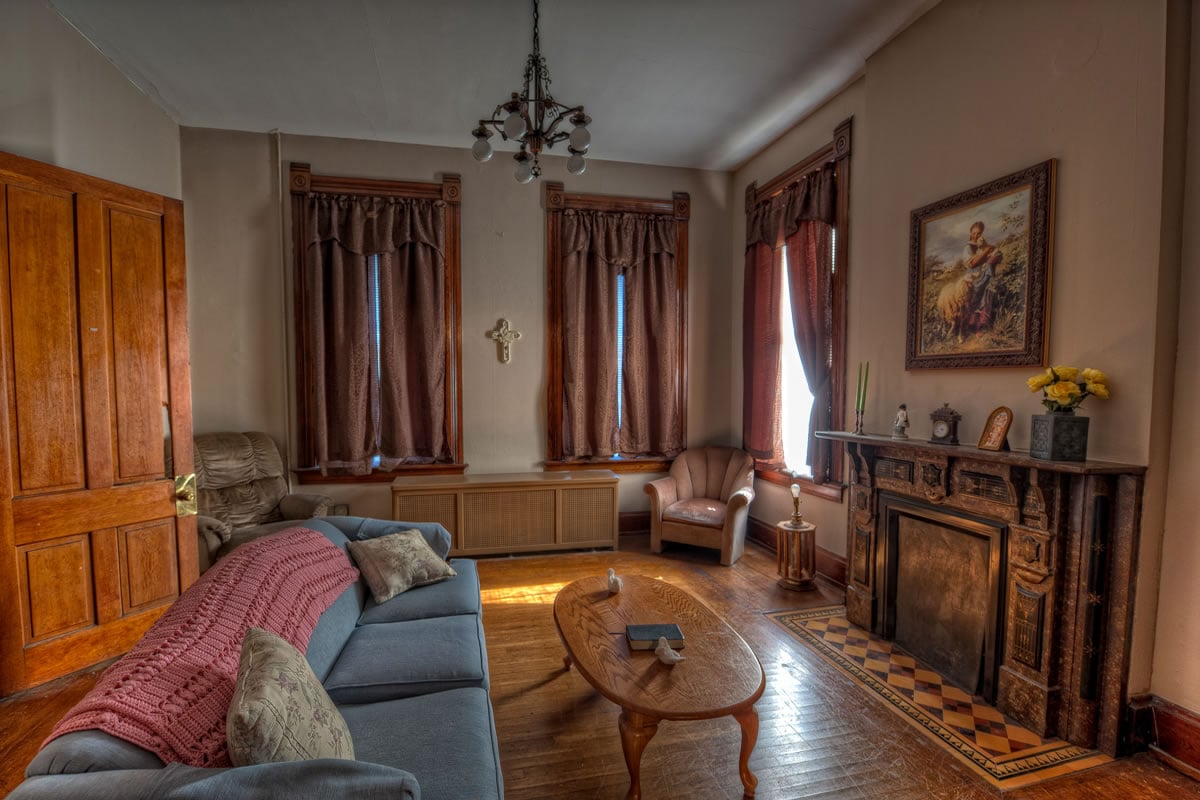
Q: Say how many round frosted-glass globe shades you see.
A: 5